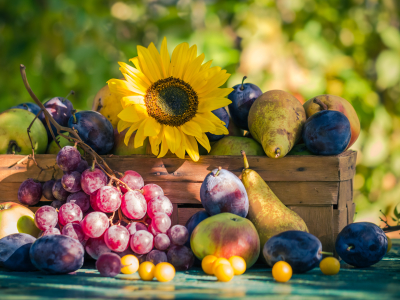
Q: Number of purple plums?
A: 12